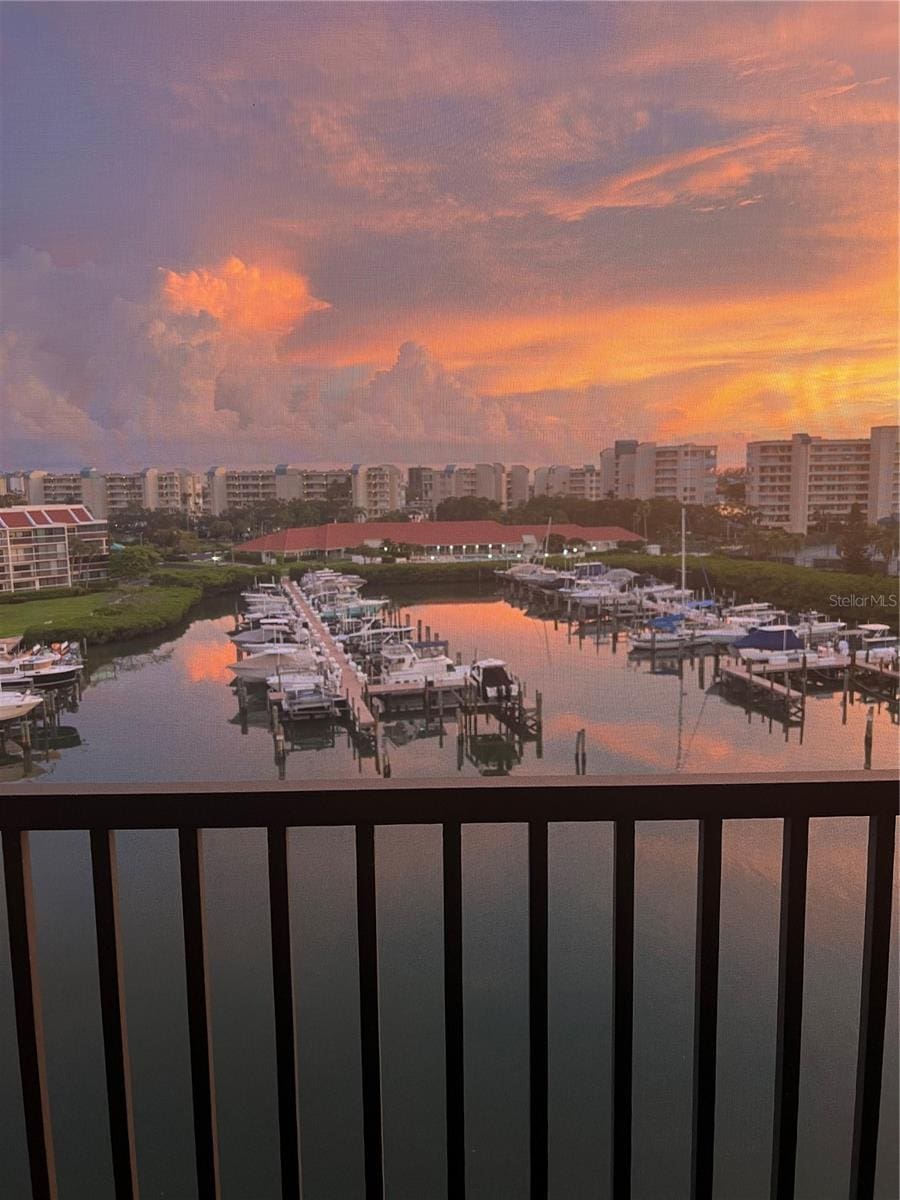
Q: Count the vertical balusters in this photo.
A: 11